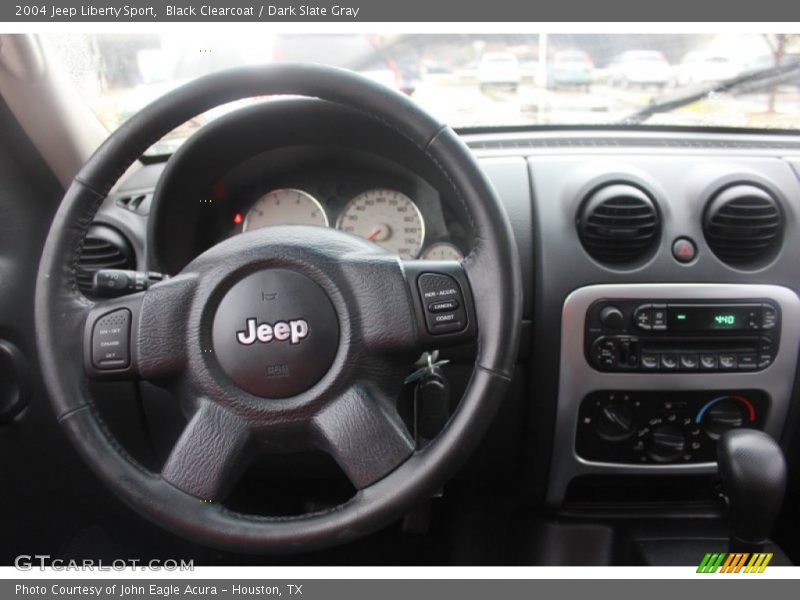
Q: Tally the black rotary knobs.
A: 4